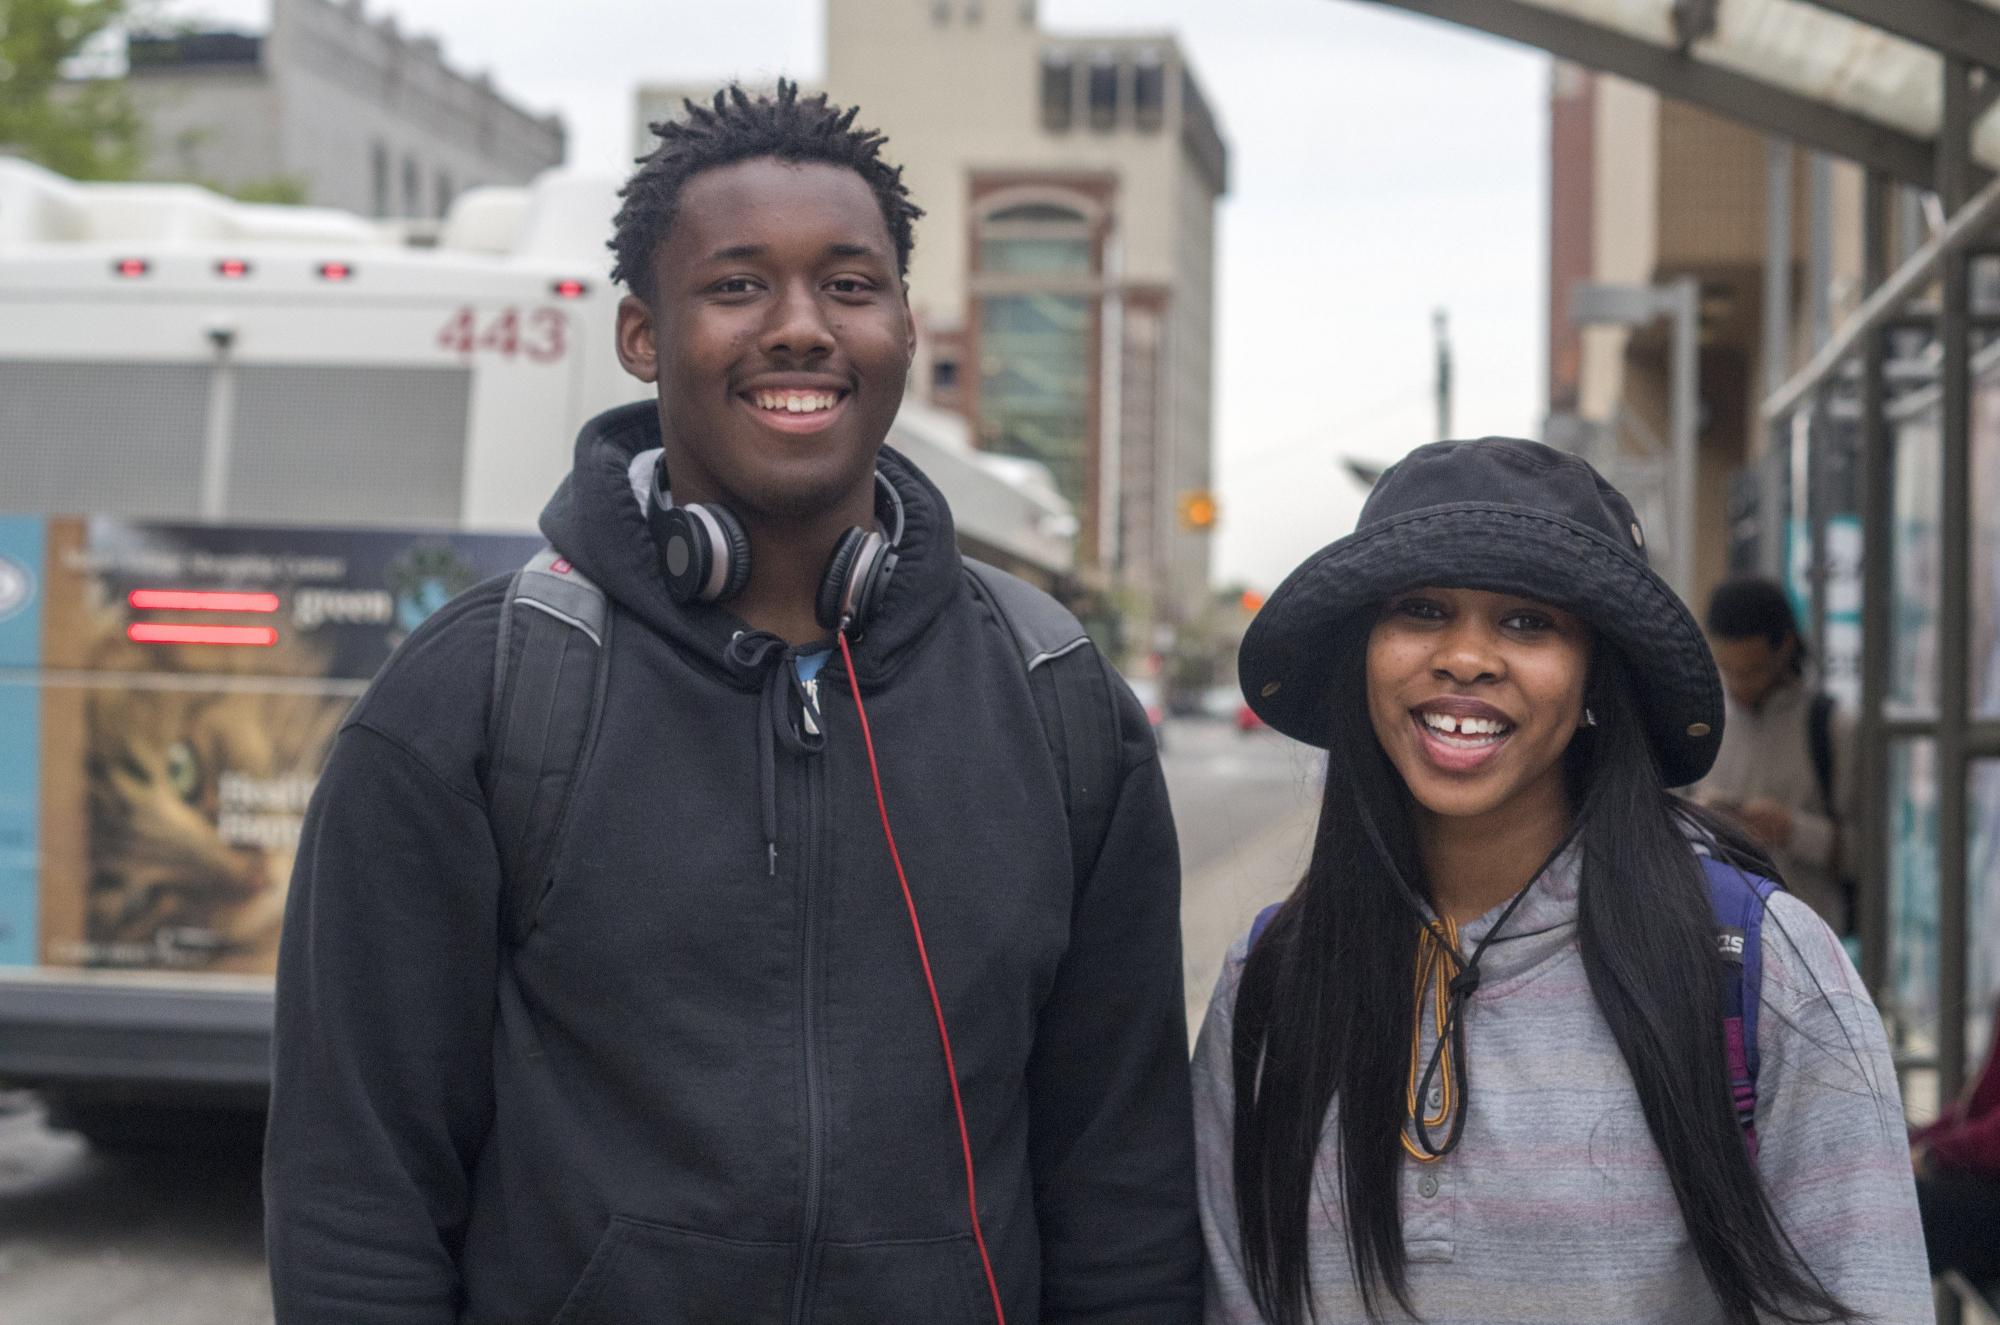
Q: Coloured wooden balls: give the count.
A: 0